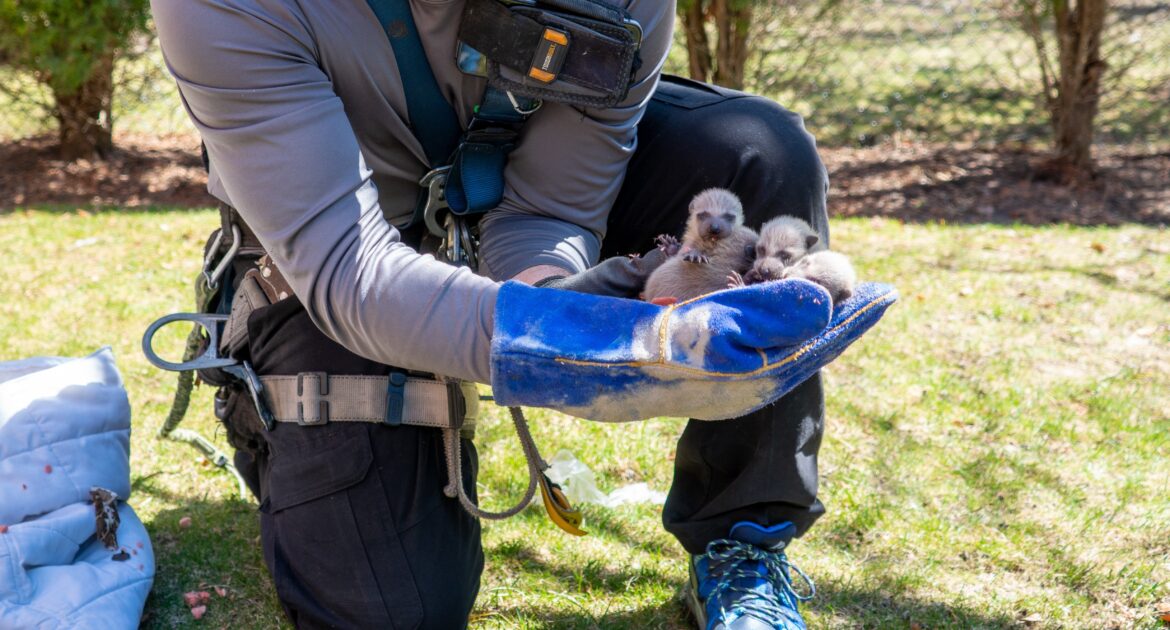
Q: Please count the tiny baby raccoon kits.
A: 4